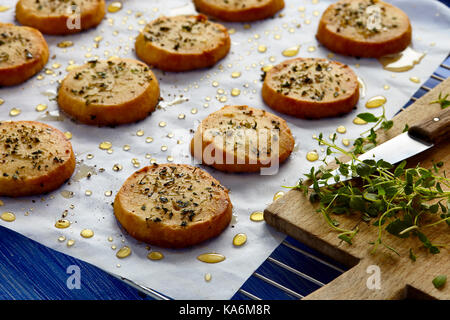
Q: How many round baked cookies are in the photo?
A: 10